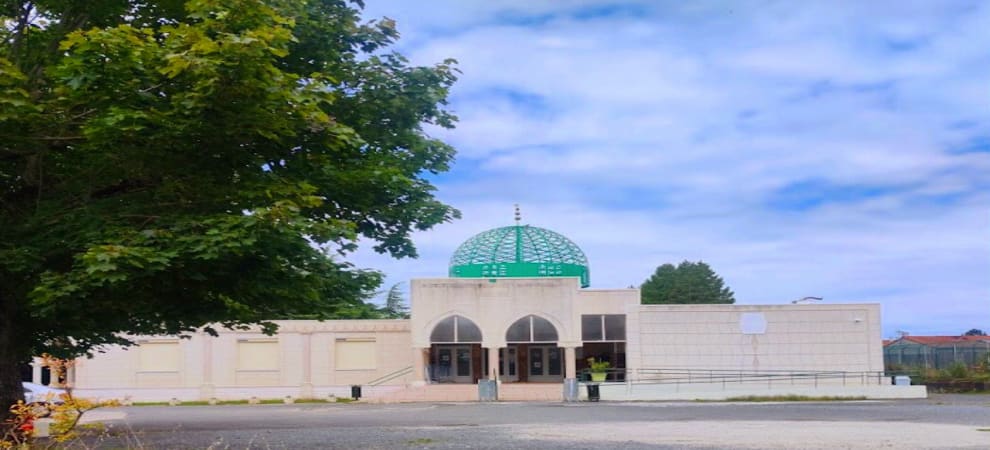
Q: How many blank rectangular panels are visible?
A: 3